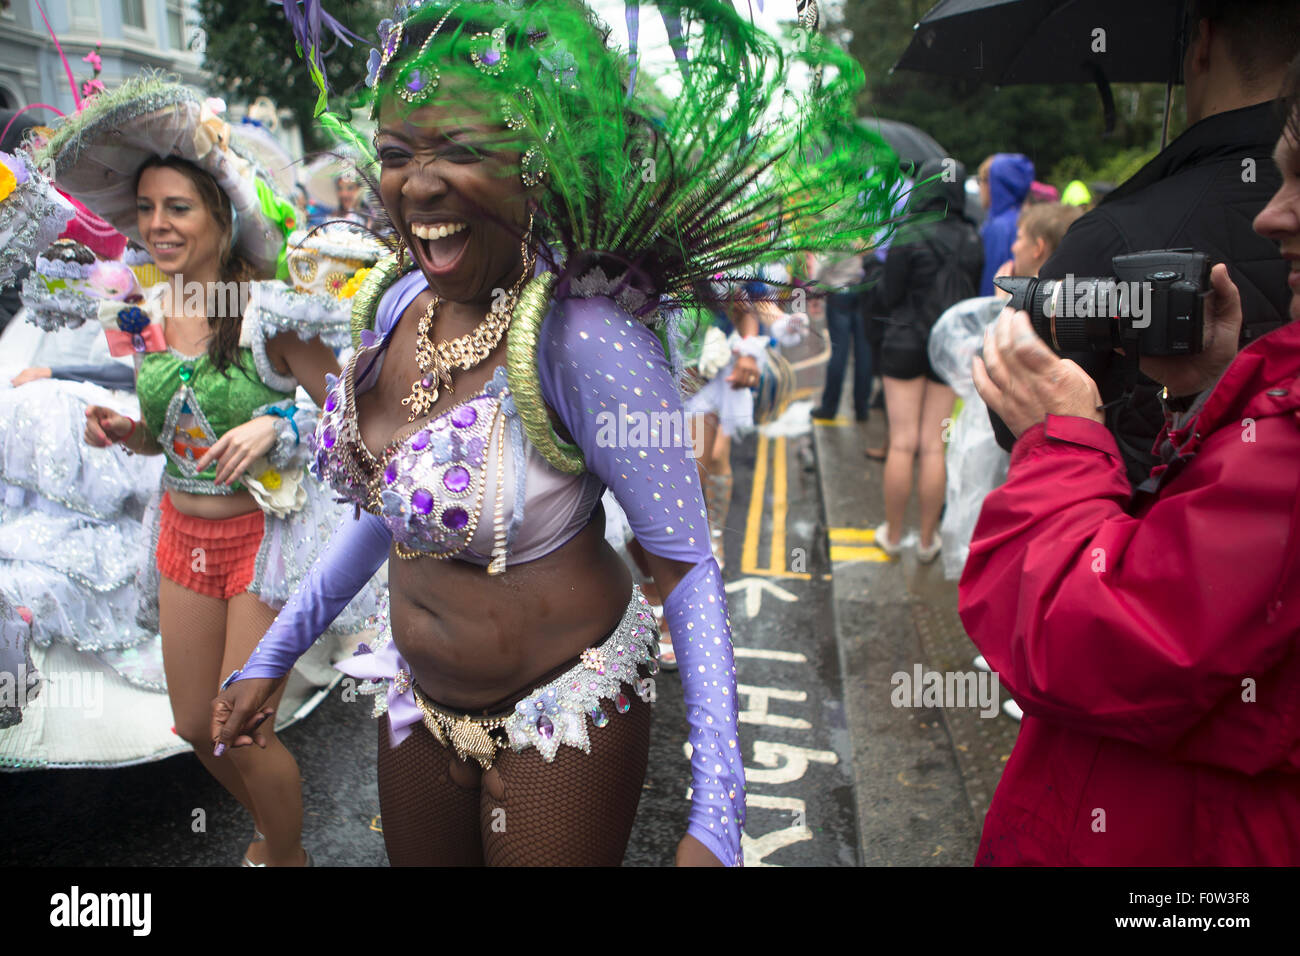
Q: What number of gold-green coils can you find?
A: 2